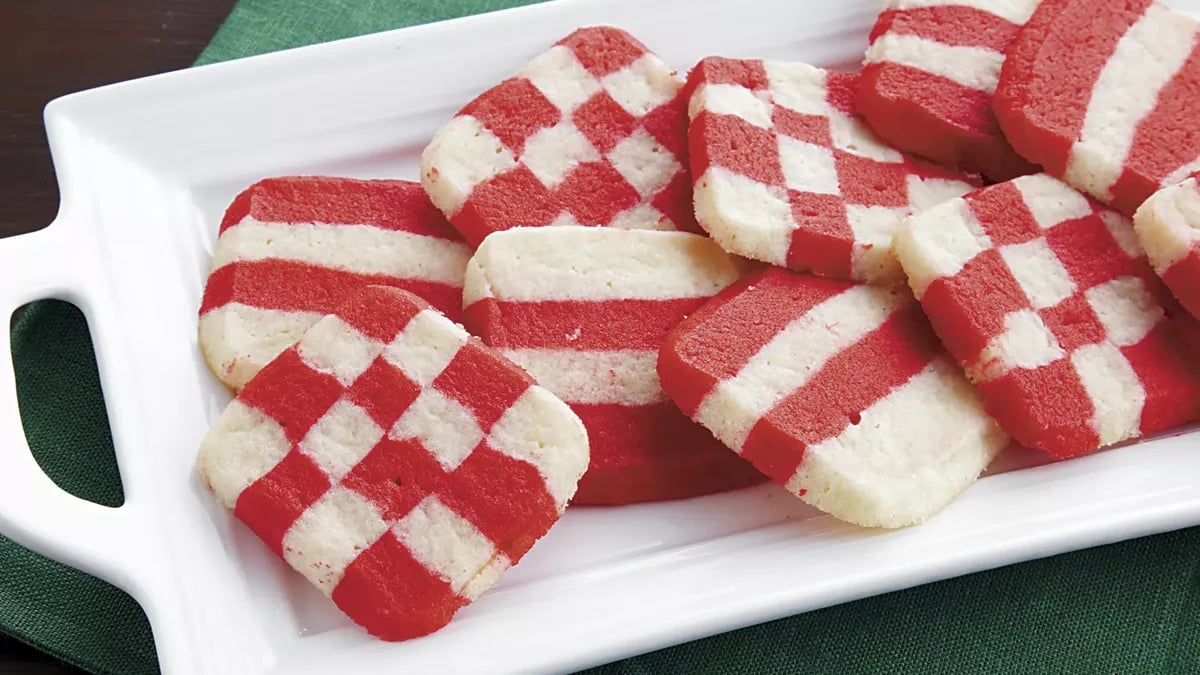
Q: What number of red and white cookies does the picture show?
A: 10